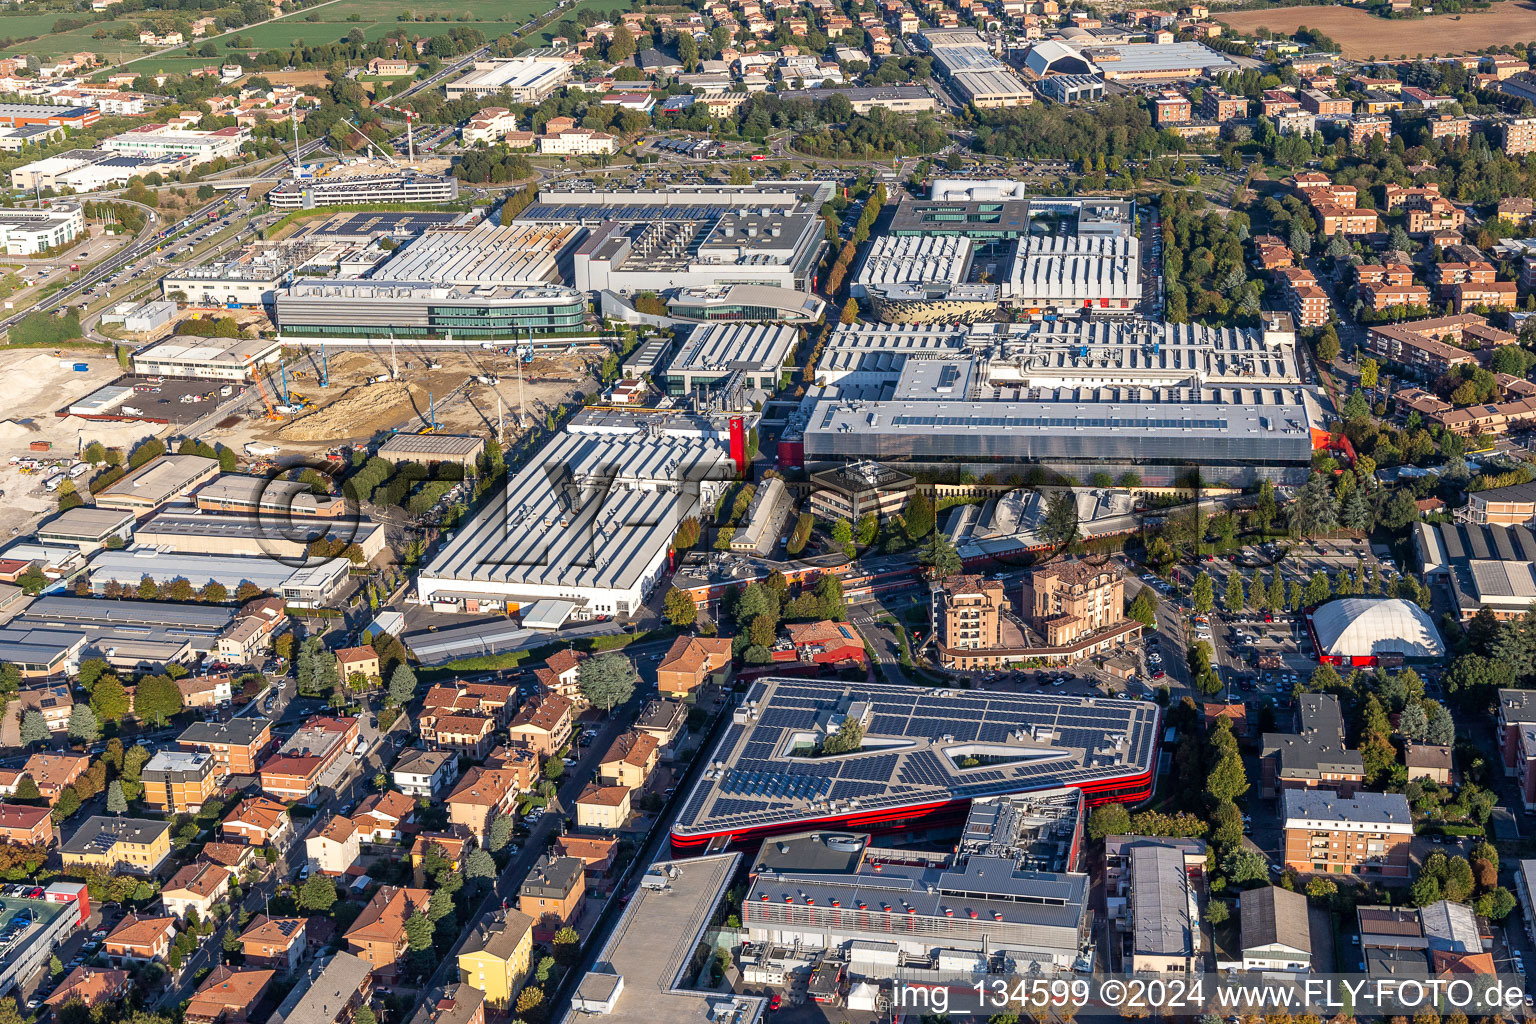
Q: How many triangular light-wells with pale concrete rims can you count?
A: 2